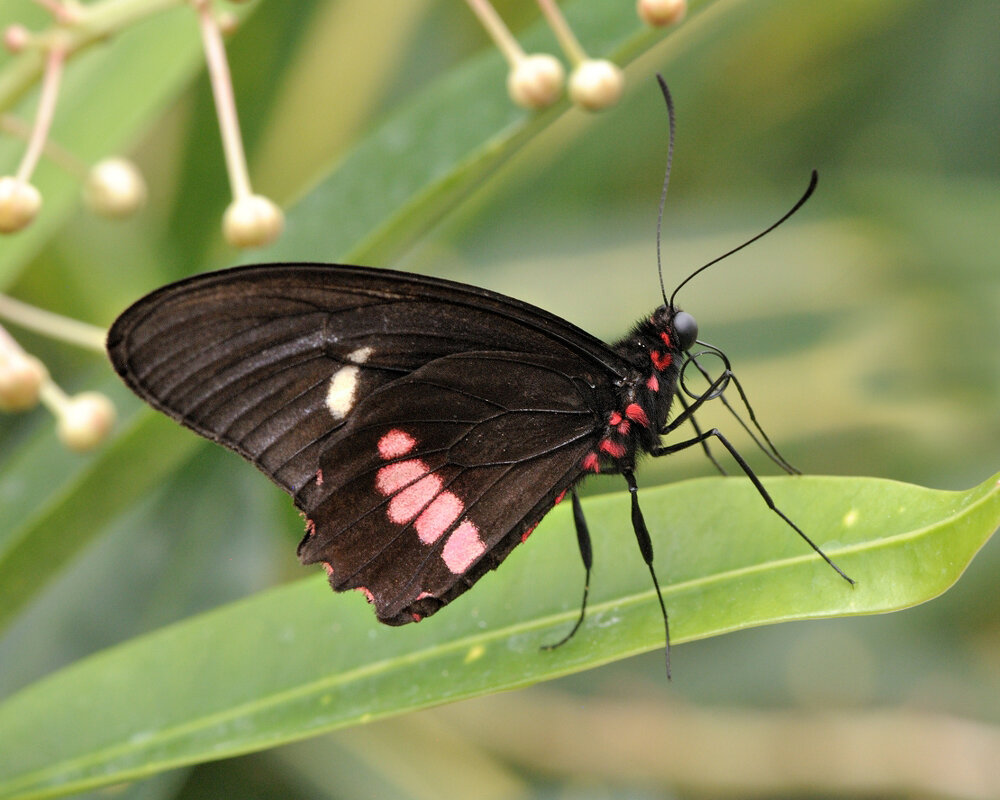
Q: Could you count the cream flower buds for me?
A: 8